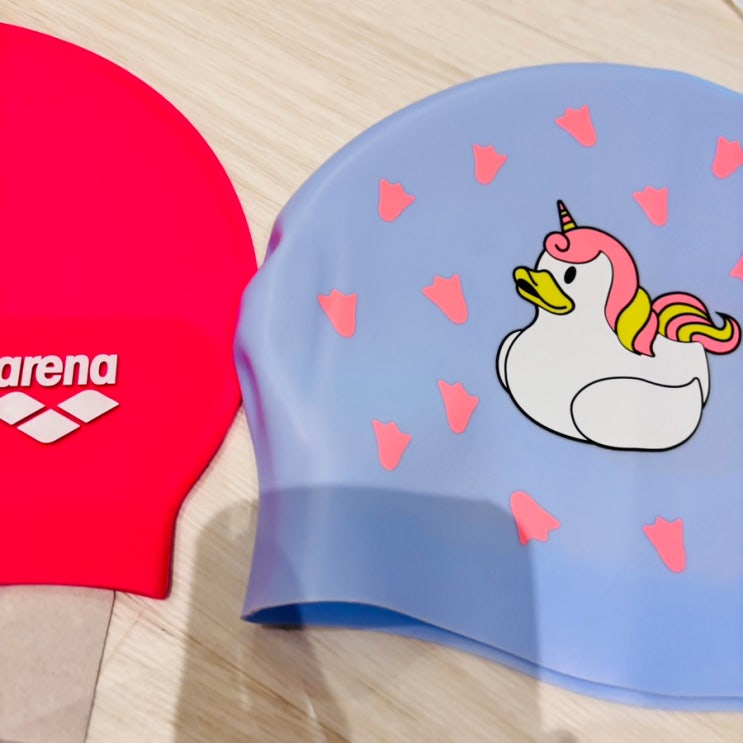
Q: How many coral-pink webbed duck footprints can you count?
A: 12